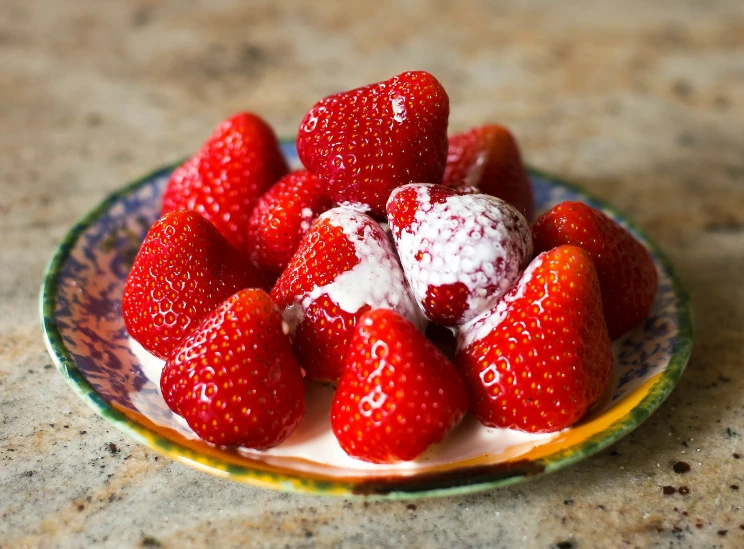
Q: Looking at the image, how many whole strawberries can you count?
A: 11